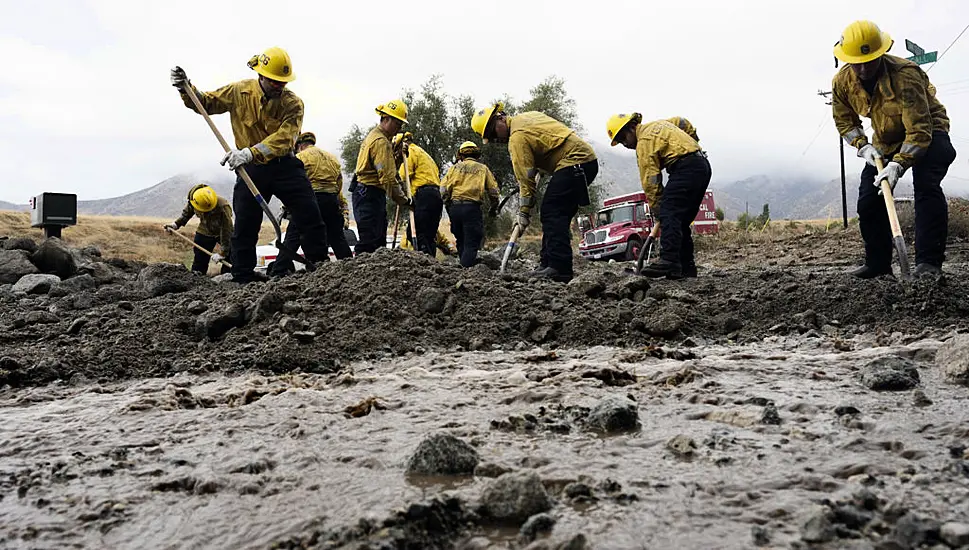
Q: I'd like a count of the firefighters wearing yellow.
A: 9